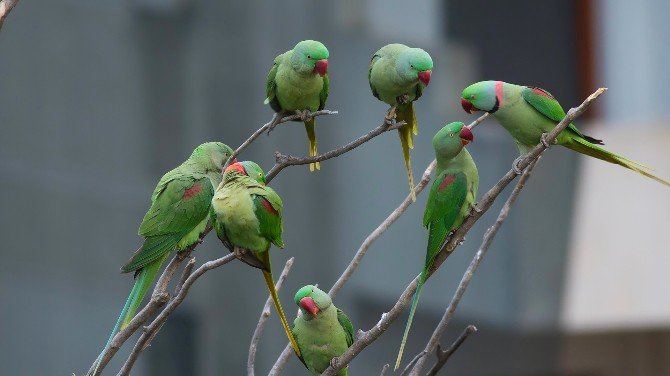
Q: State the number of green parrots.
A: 7